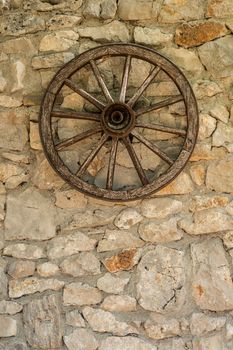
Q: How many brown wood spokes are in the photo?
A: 12